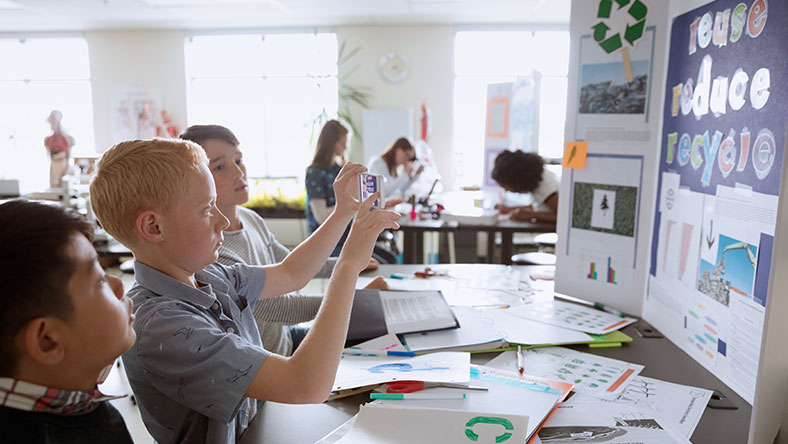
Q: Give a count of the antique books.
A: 0